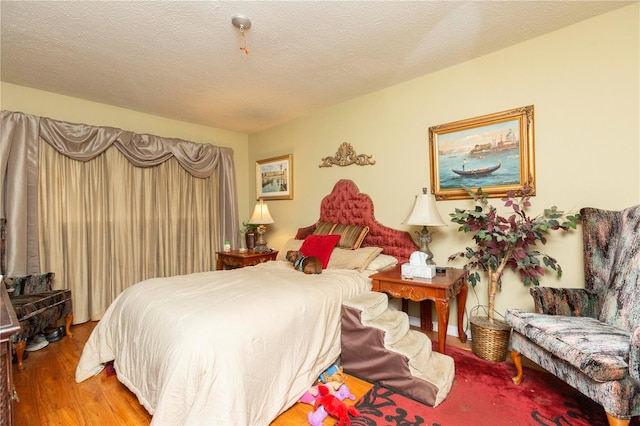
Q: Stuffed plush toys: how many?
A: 4